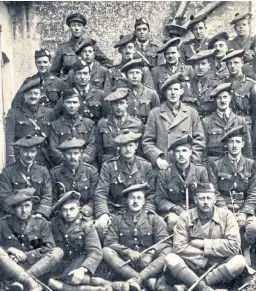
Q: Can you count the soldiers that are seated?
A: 9